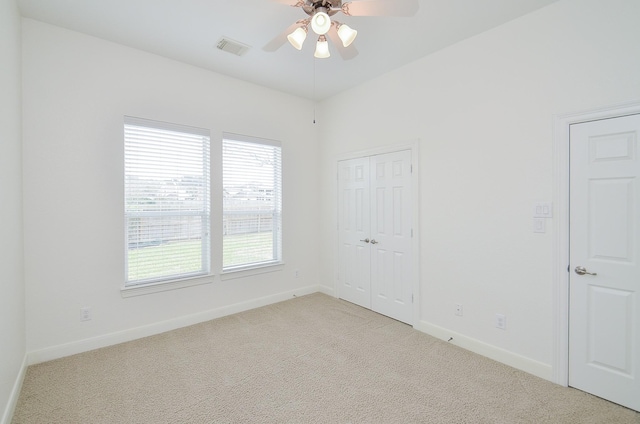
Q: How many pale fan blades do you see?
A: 4